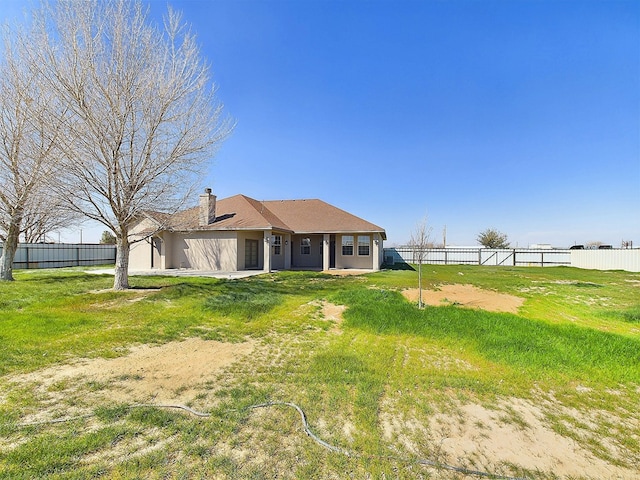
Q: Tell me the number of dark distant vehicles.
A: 2